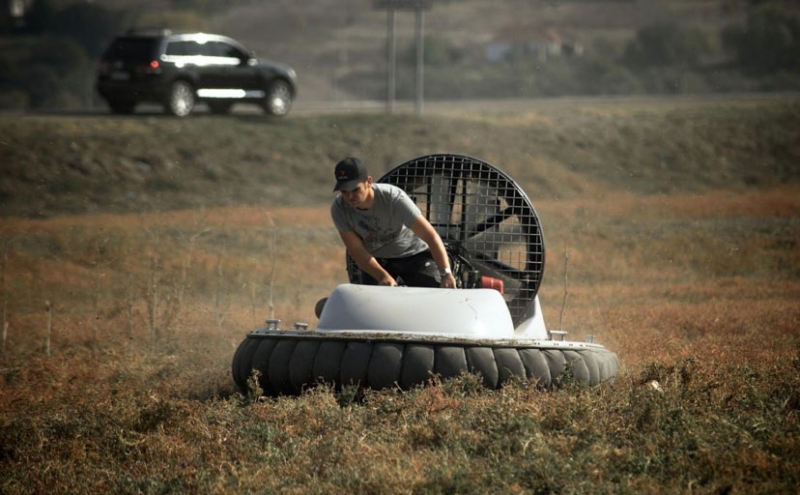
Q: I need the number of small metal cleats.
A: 4